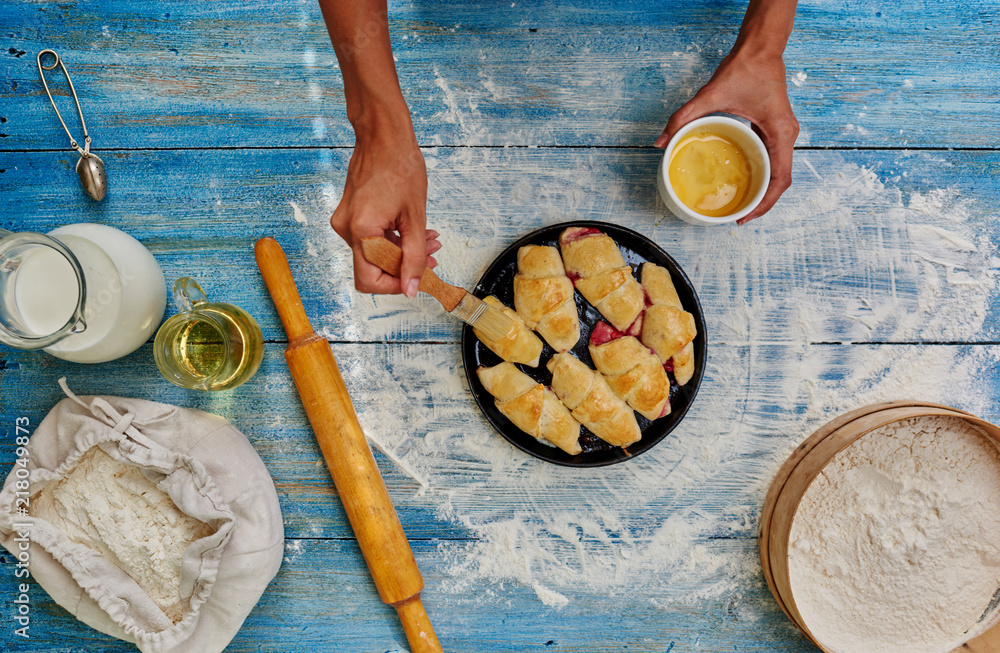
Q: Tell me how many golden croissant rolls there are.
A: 7